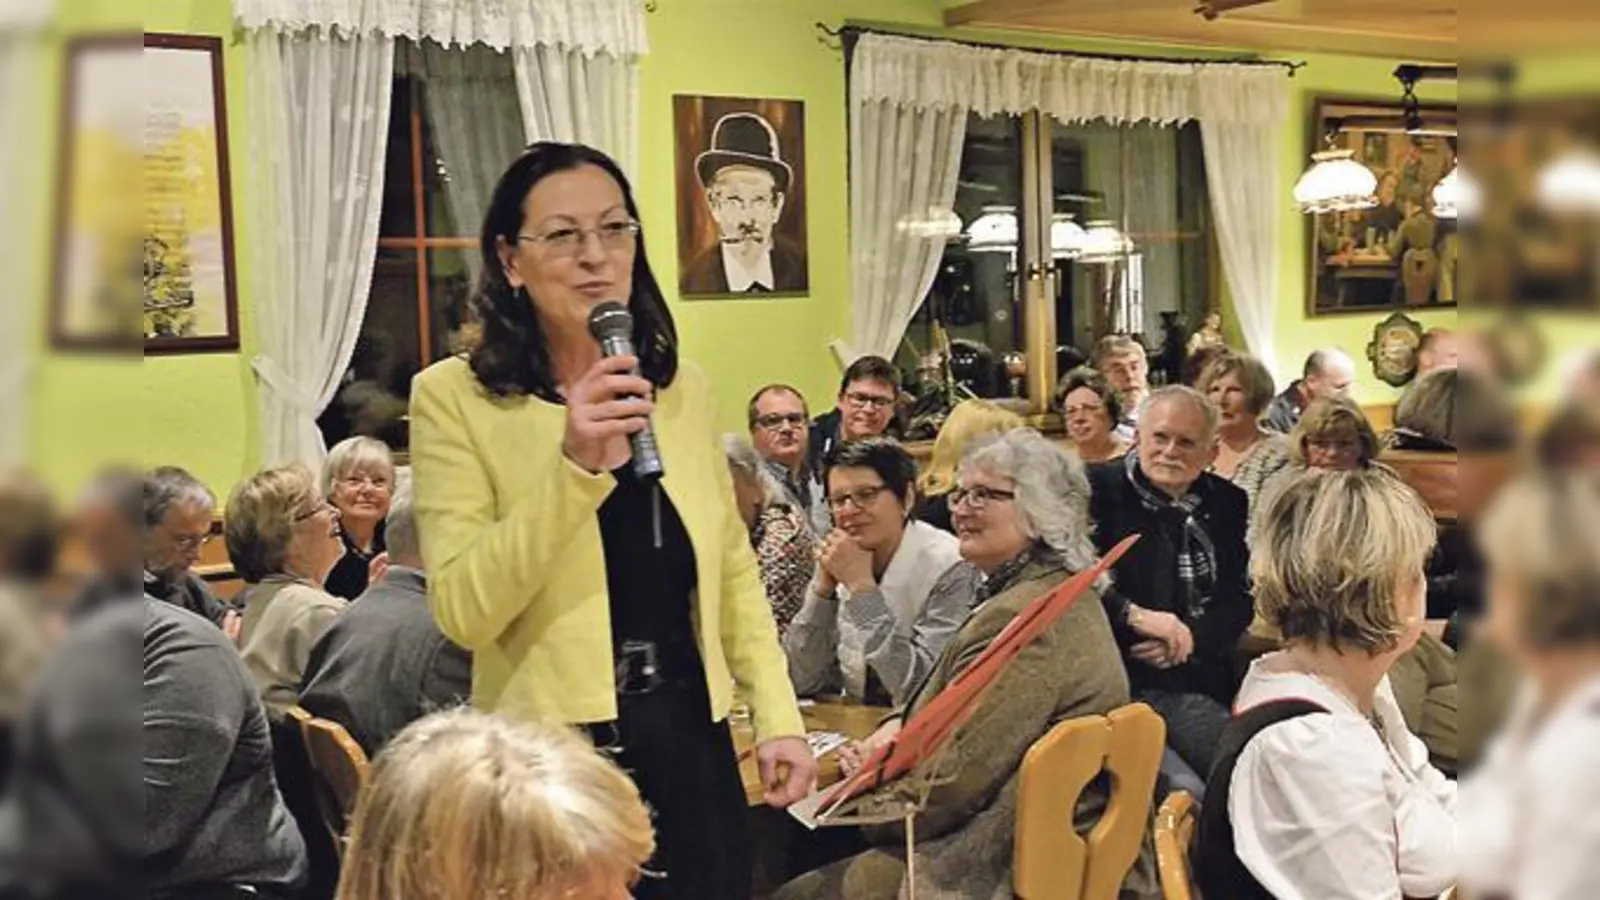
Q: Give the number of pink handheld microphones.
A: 0